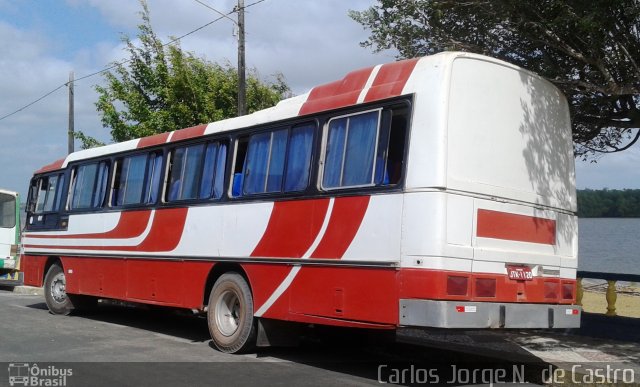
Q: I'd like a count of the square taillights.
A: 4